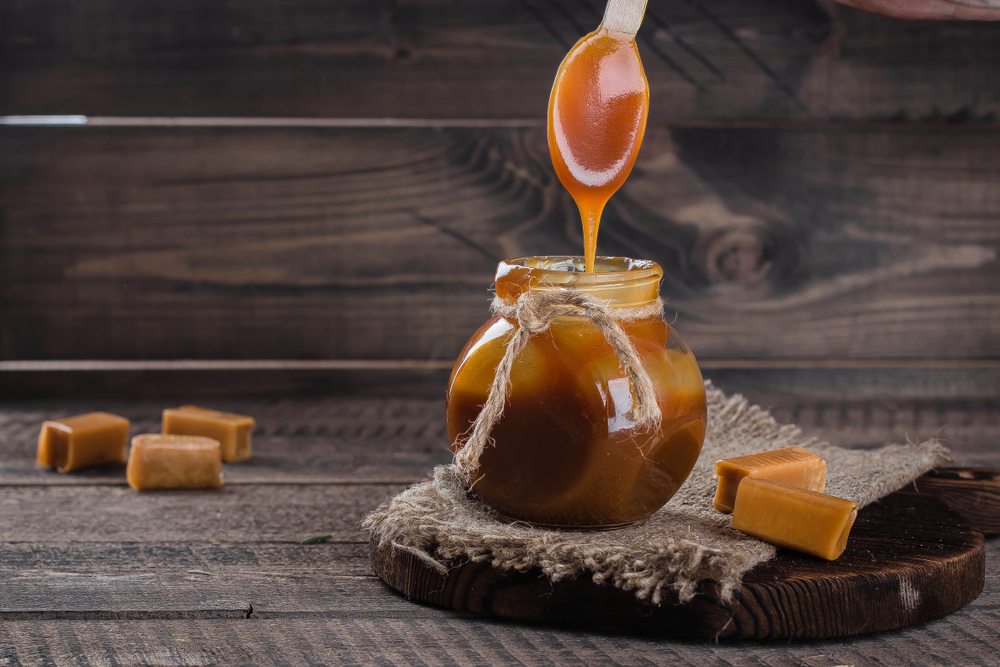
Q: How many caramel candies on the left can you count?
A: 3